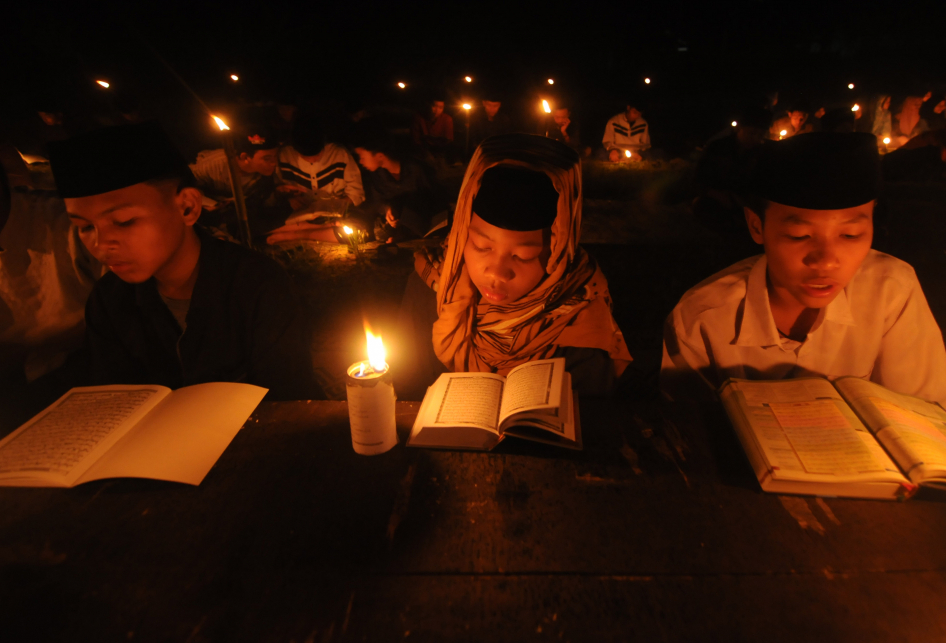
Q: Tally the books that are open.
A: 3